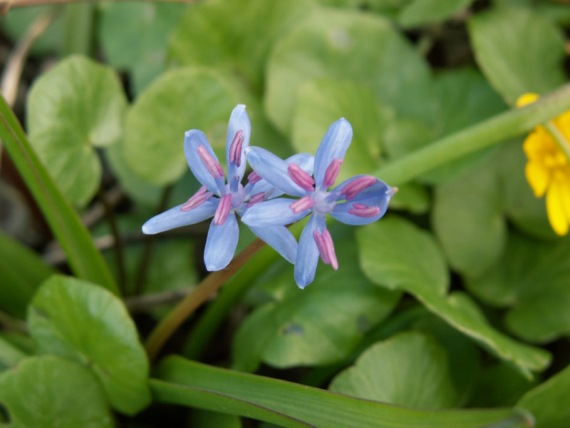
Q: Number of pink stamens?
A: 12